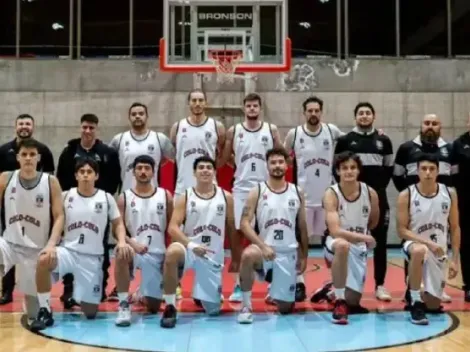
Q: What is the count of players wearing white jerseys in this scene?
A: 11